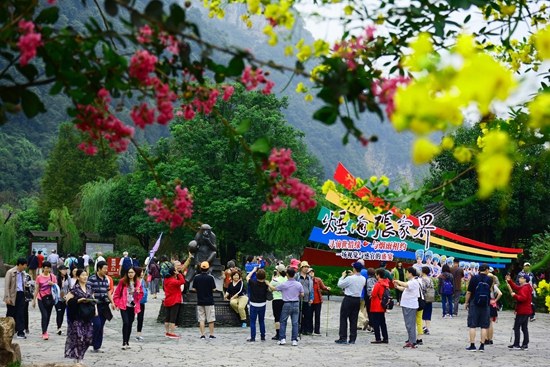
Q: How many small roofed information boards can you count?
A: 2